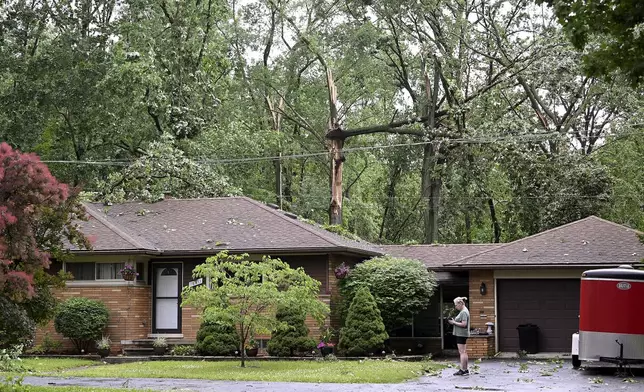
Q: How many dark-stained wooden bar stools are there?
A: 0